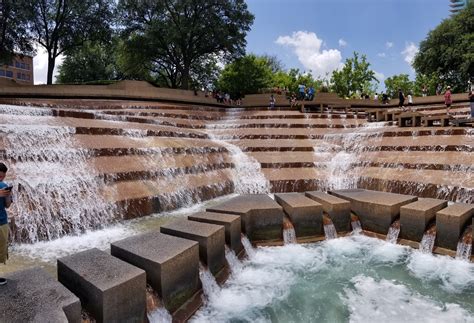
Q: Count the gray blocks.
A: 11